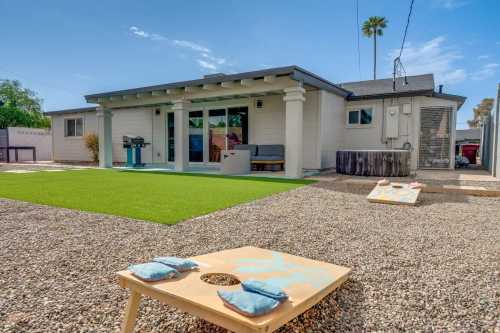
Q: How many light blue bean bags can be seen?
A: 4